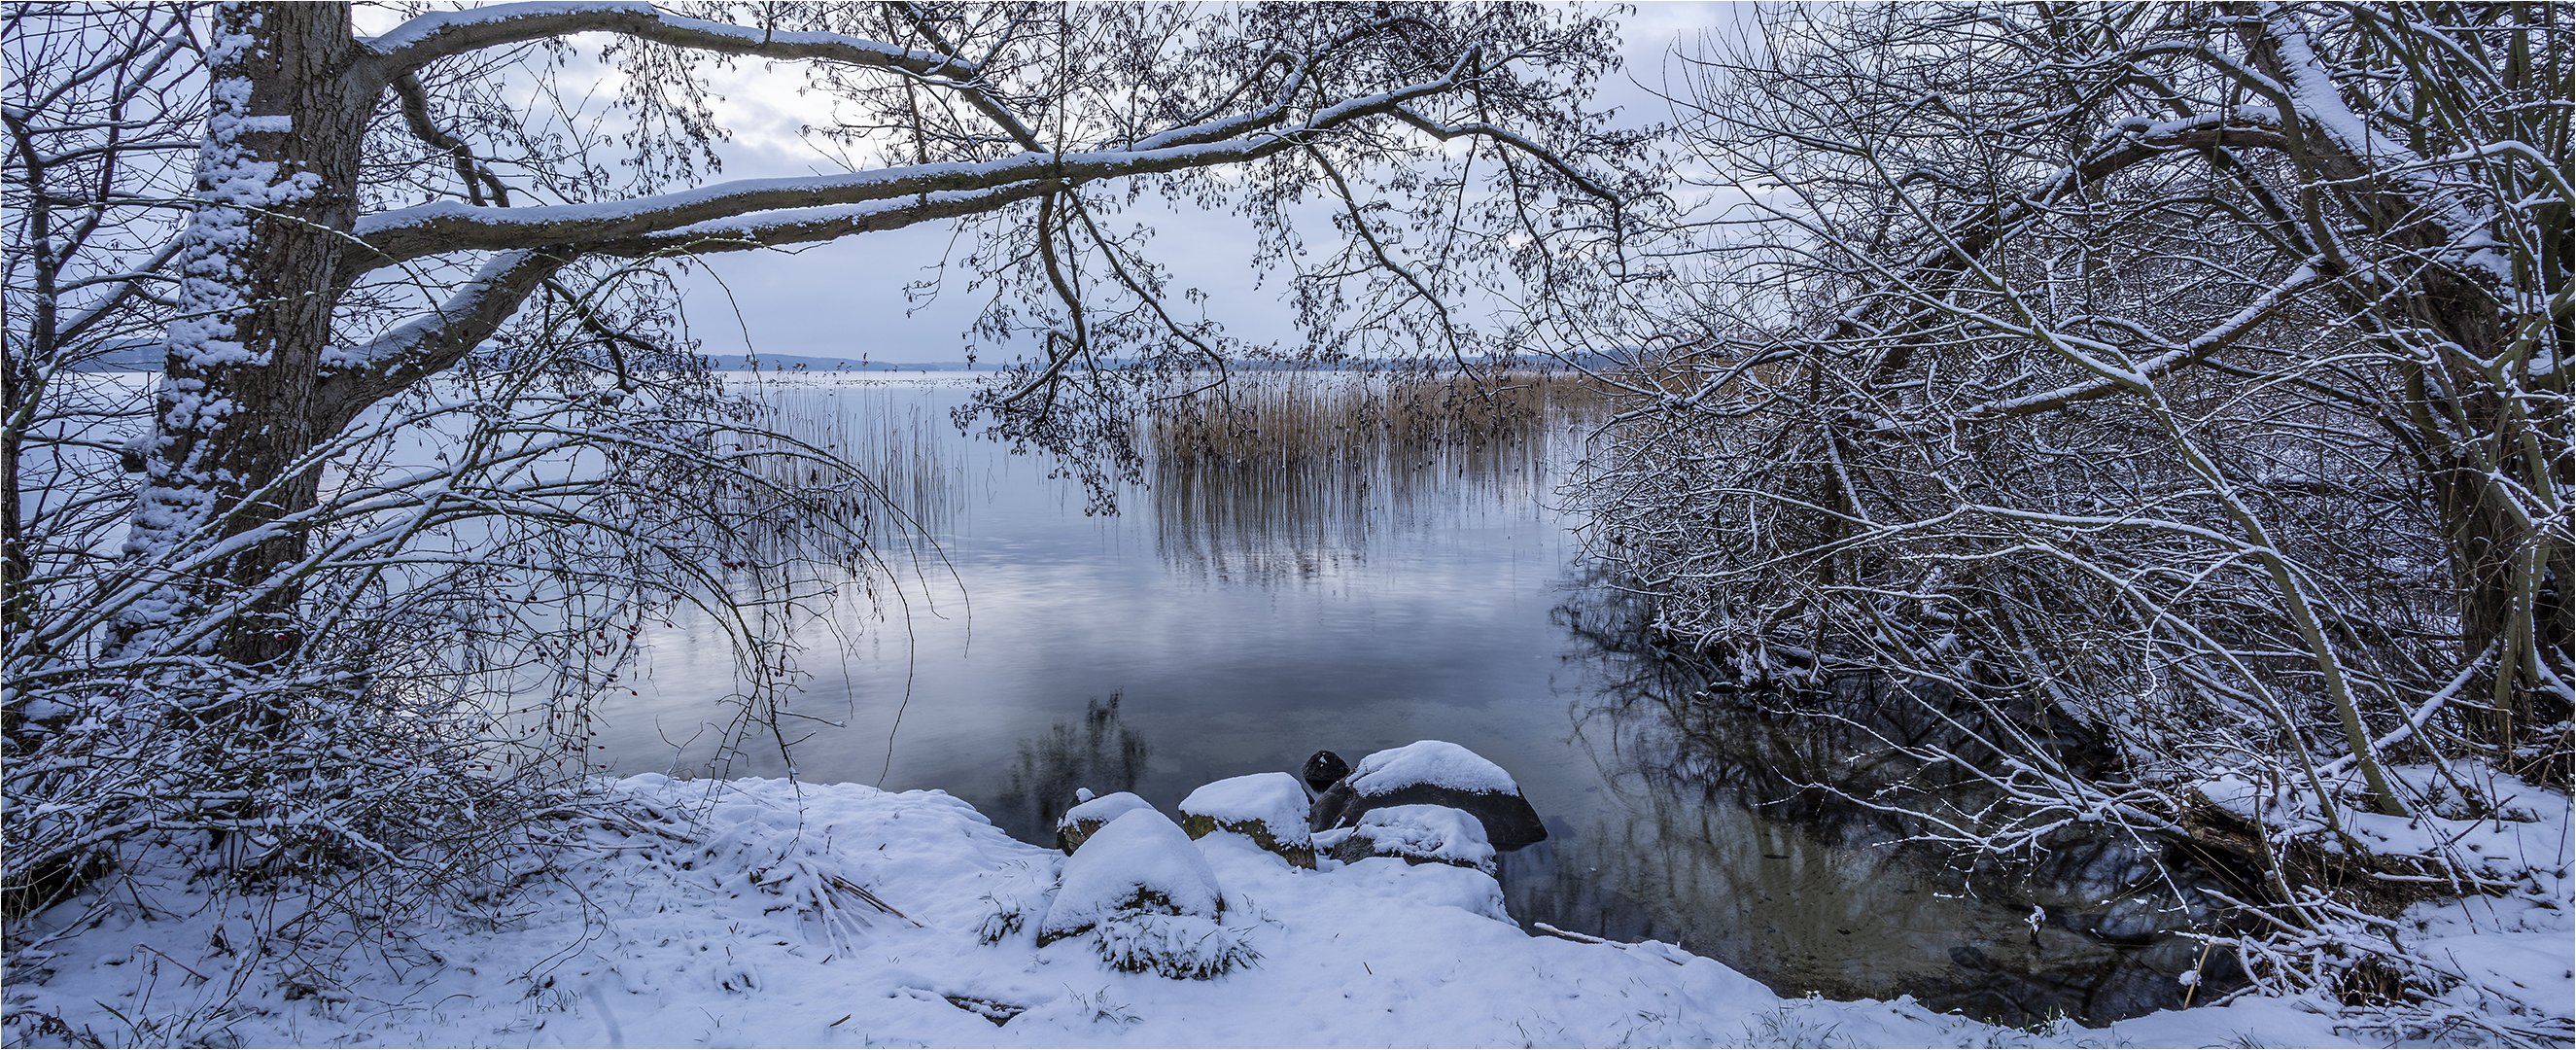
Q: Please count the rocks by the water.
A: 6